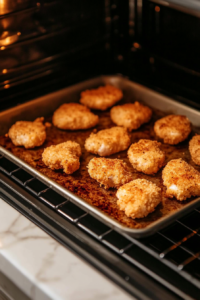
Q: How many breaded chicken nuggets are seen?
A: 12